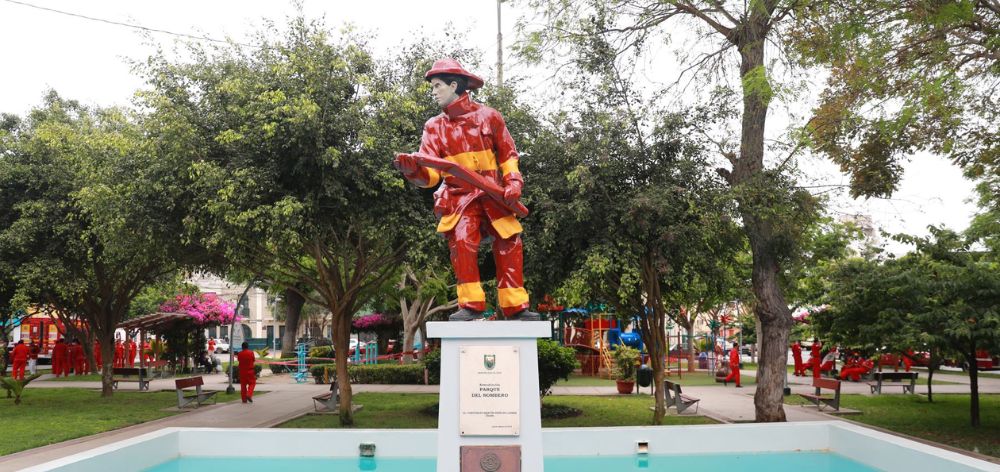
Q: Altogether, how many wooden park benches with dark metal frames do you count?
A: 6